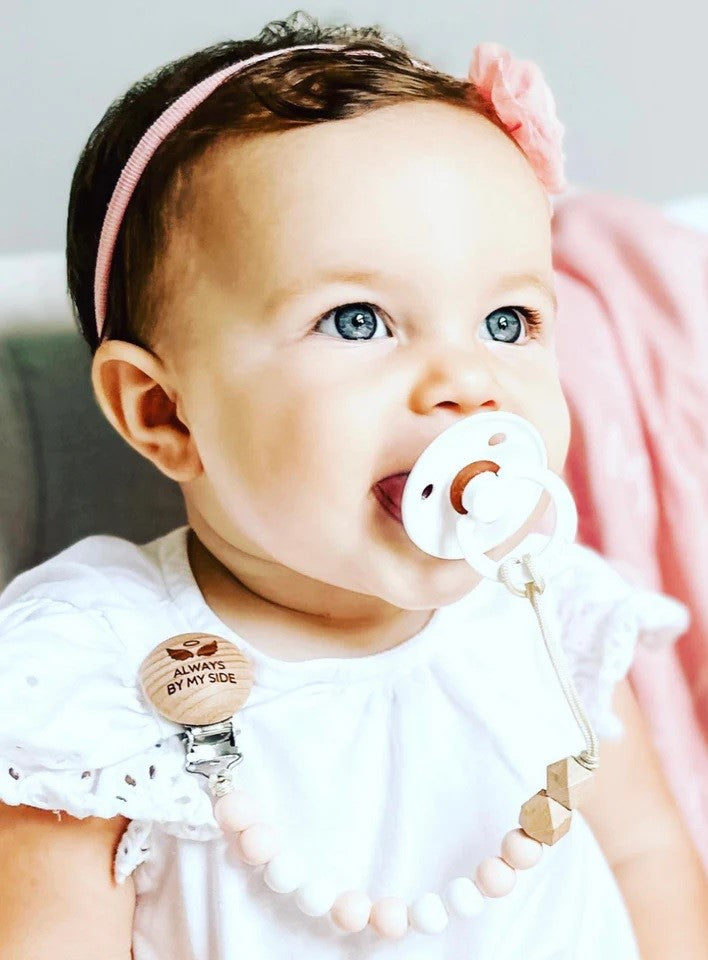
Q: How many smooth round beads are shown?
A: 10